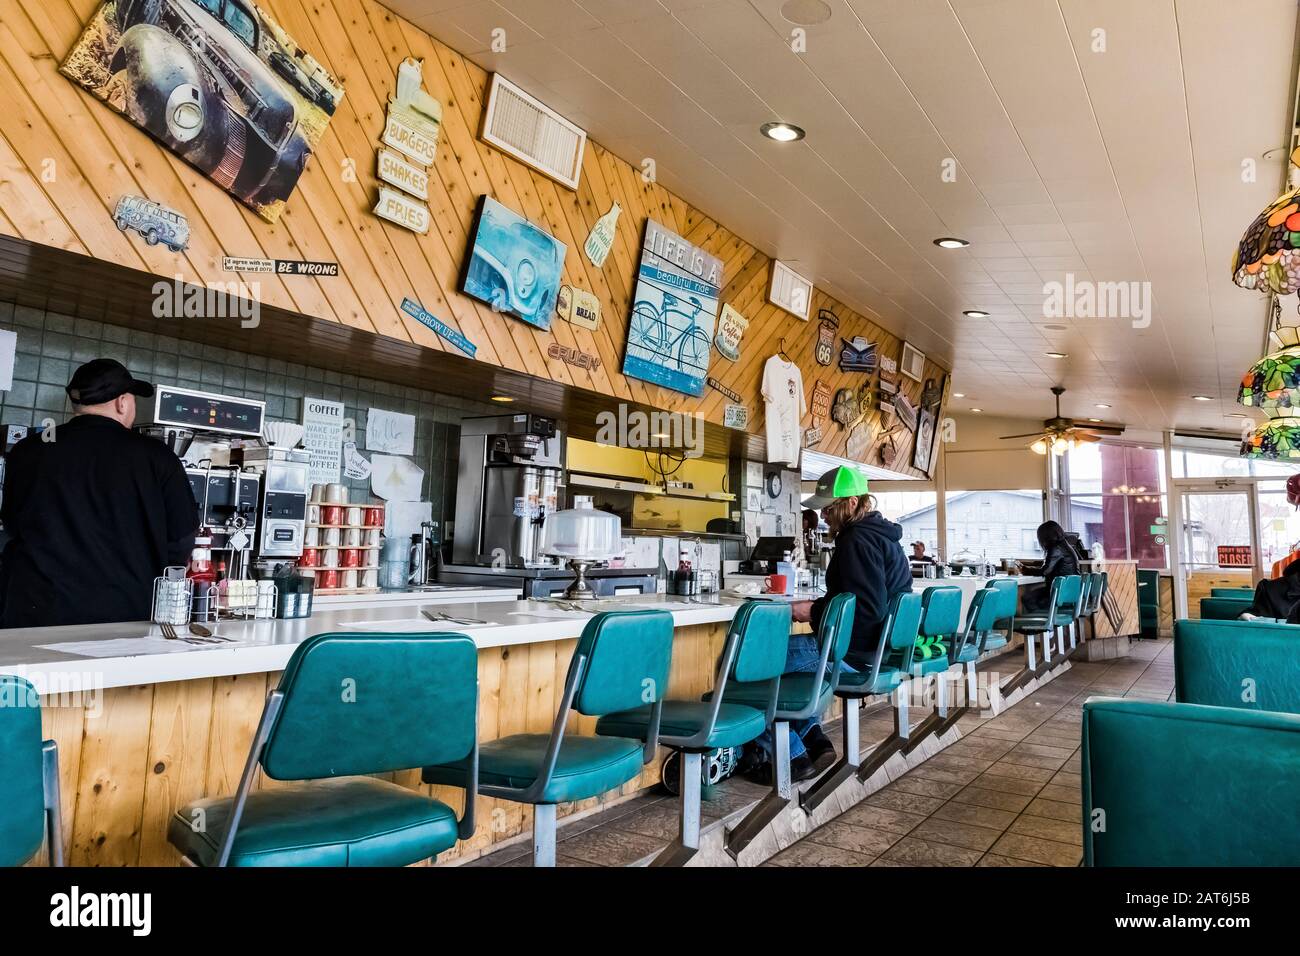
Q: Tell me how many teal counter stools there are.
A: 14